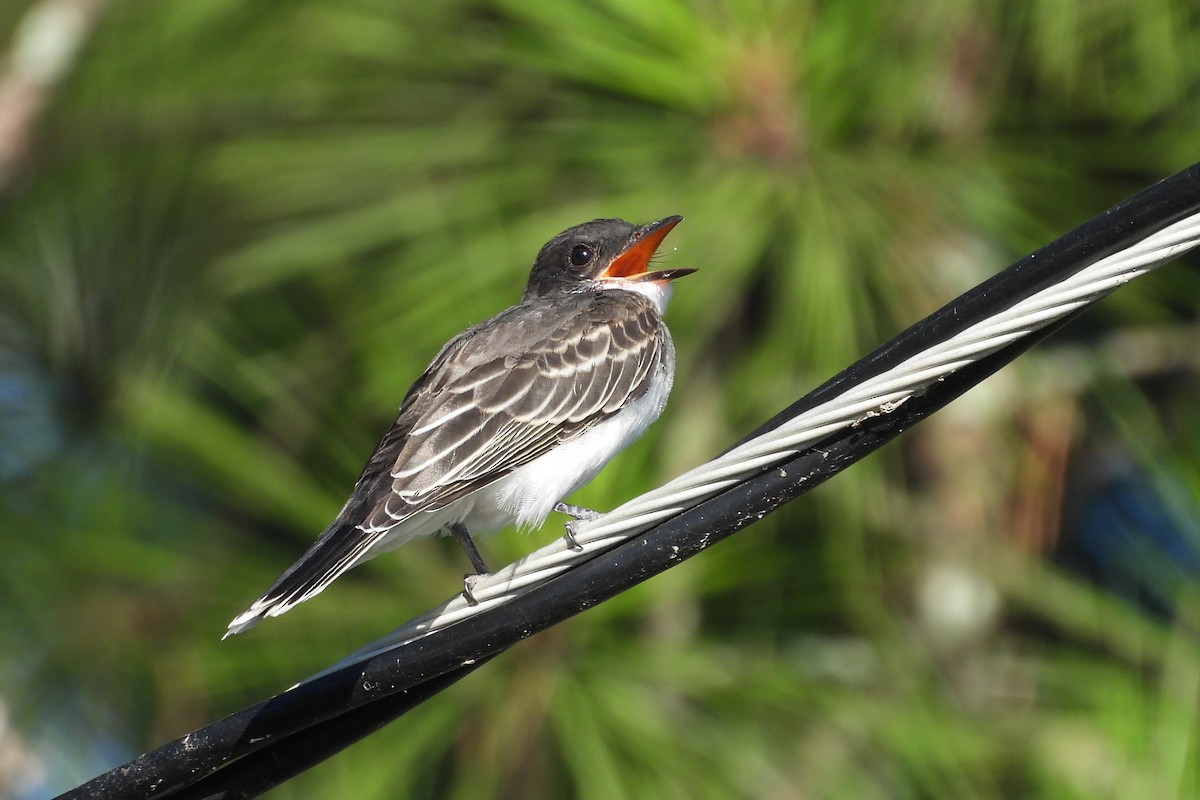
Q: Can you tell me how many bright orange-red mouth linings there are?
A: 1